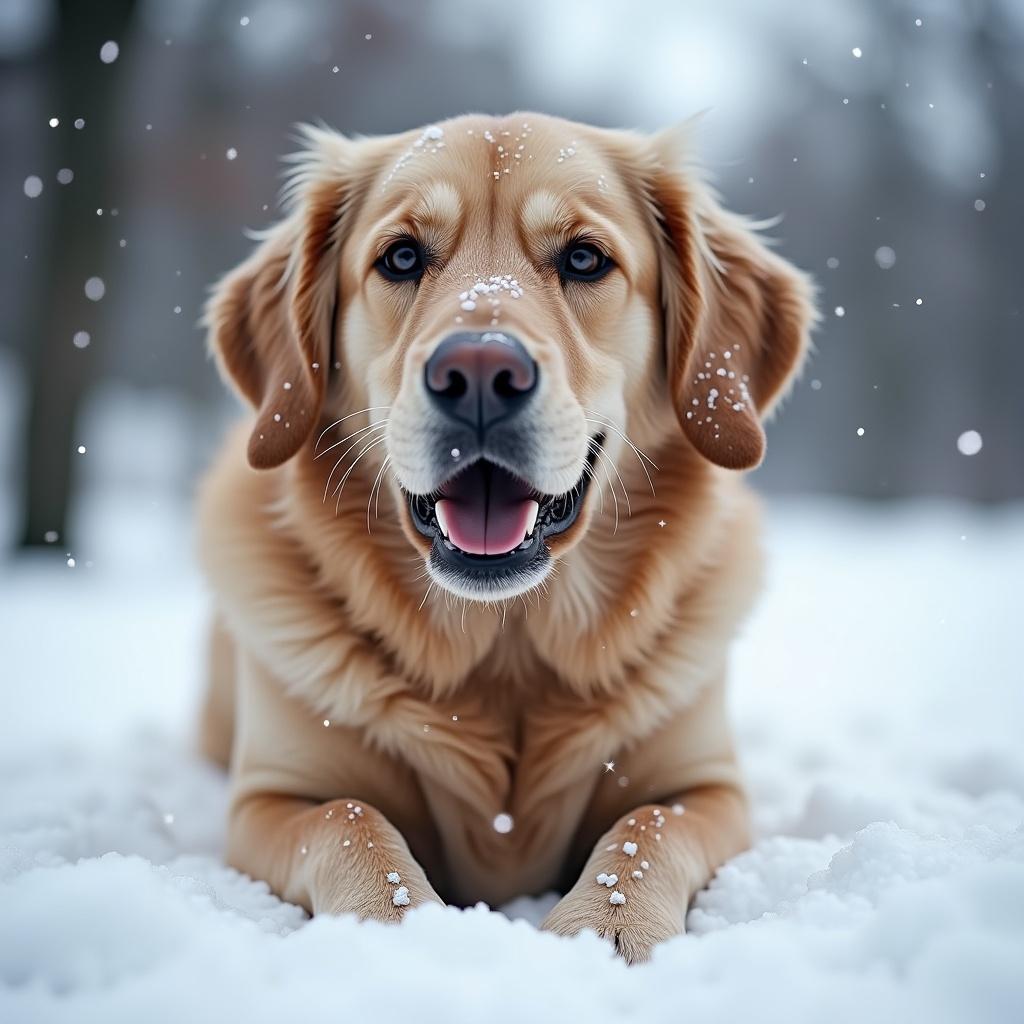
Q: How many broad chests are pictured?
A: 1